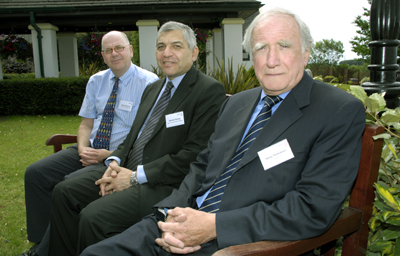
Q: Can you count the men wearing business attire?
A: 3